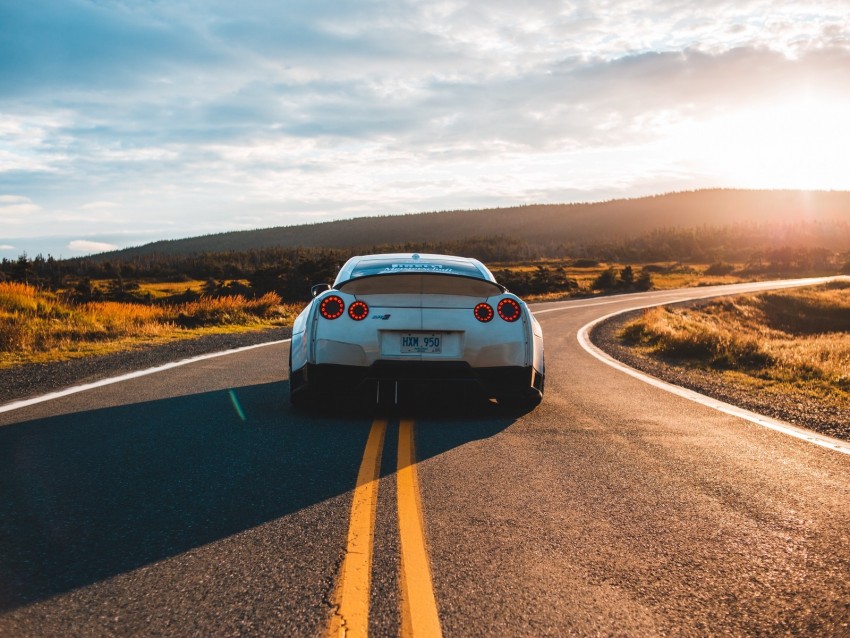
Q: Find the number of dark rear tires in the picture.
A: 2